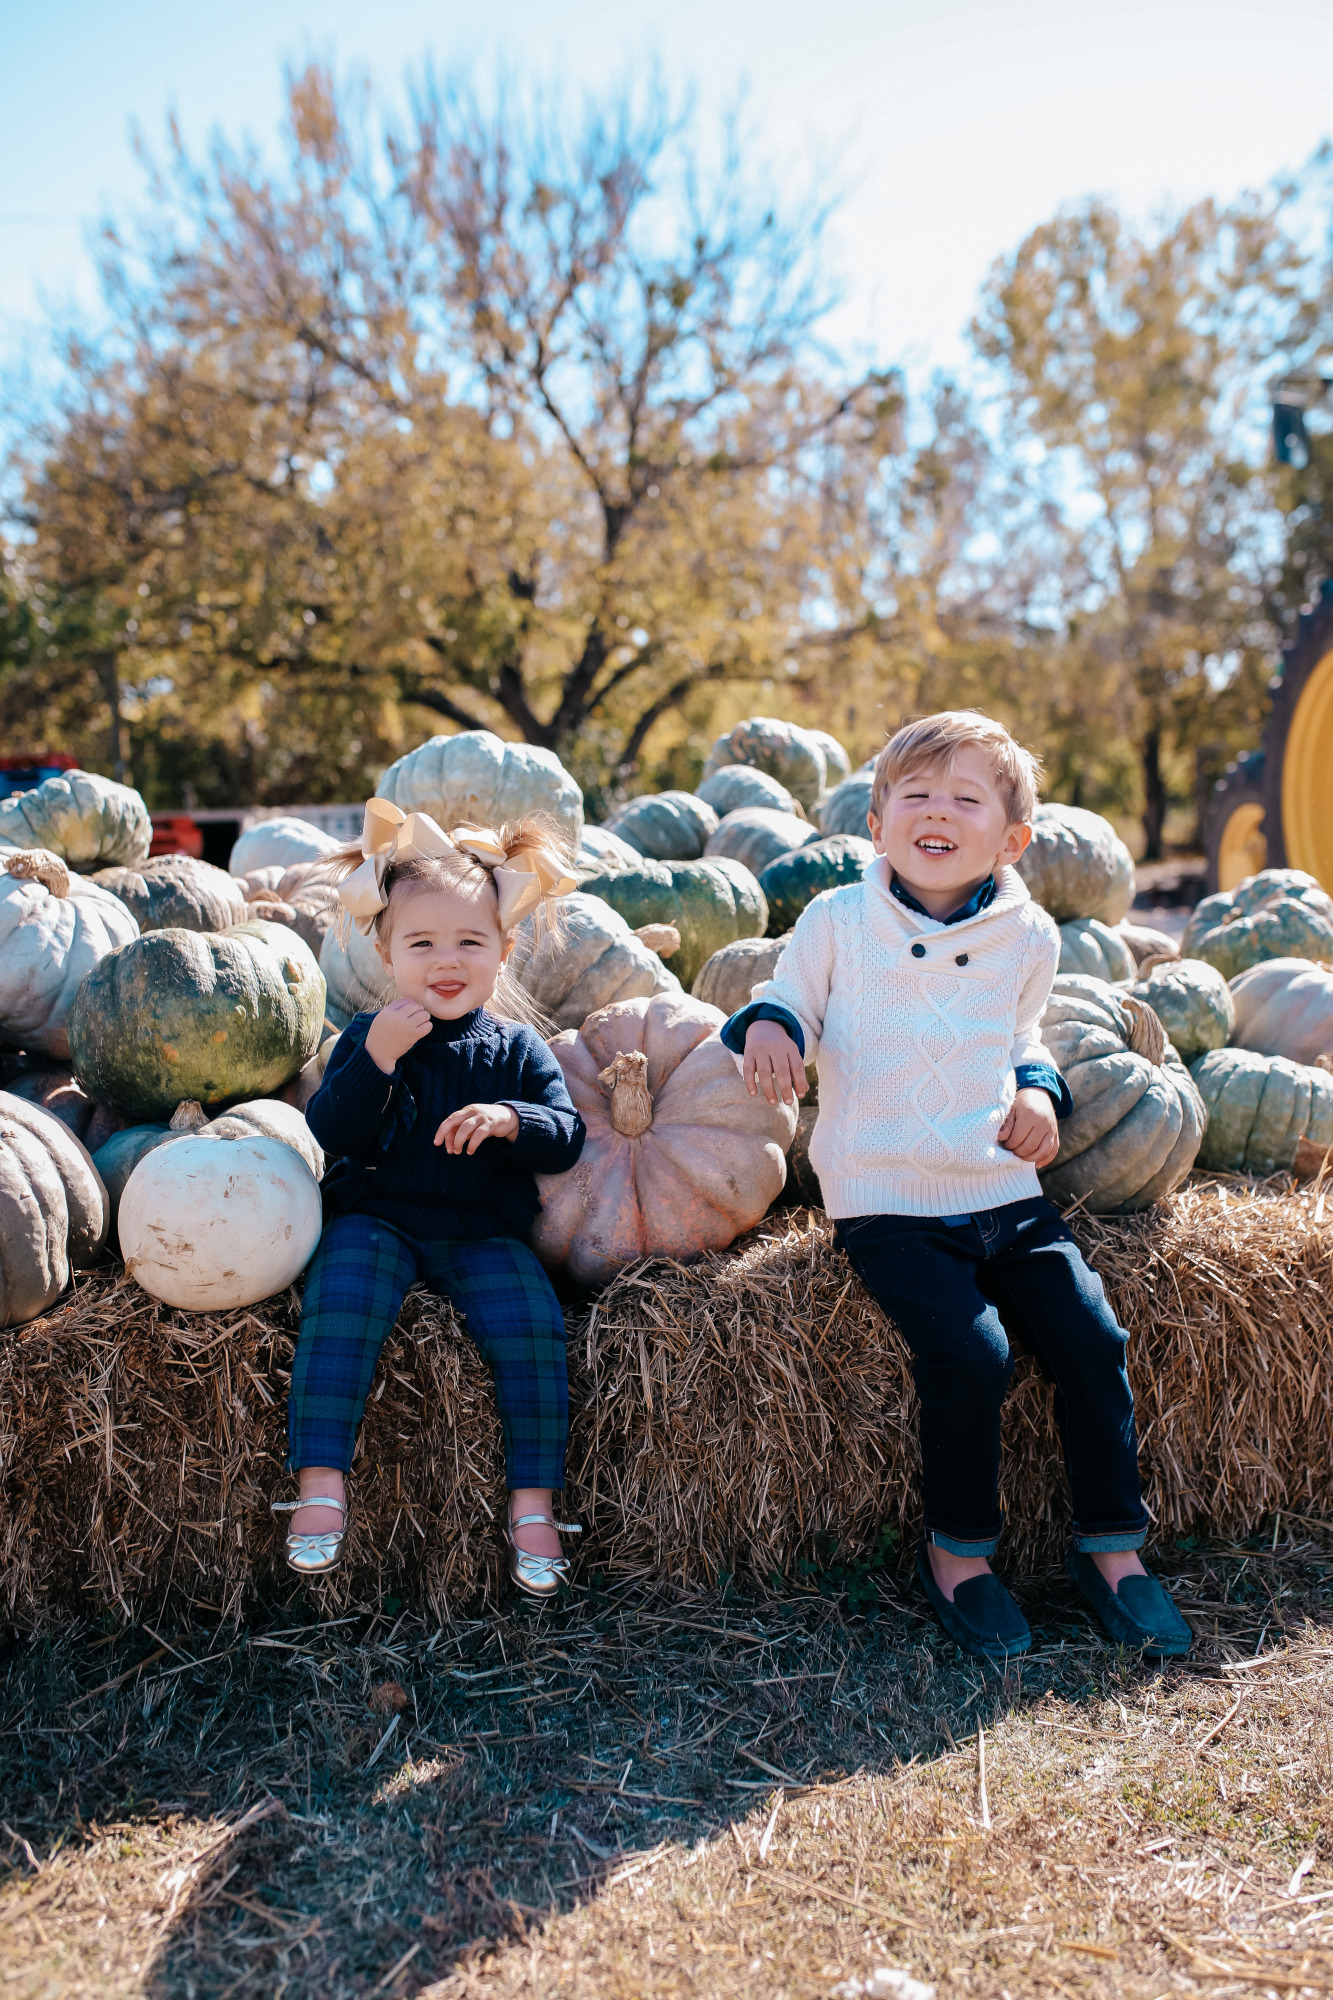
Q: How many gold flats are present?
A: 2